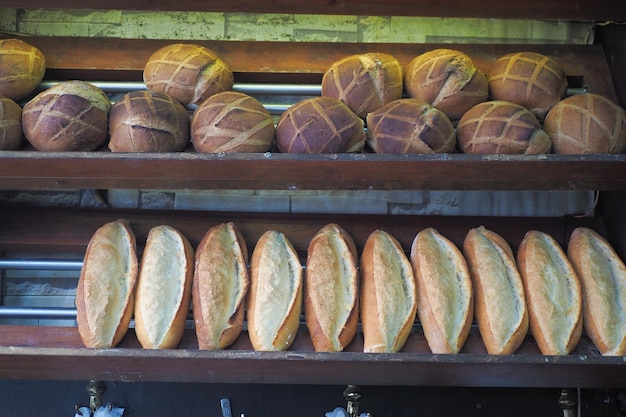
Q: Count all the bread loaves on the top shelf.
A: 13